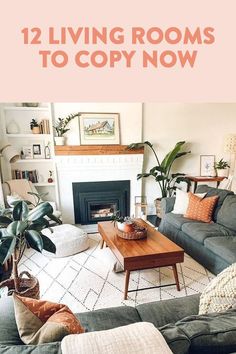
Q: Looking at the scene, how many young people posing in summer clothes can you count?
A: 0